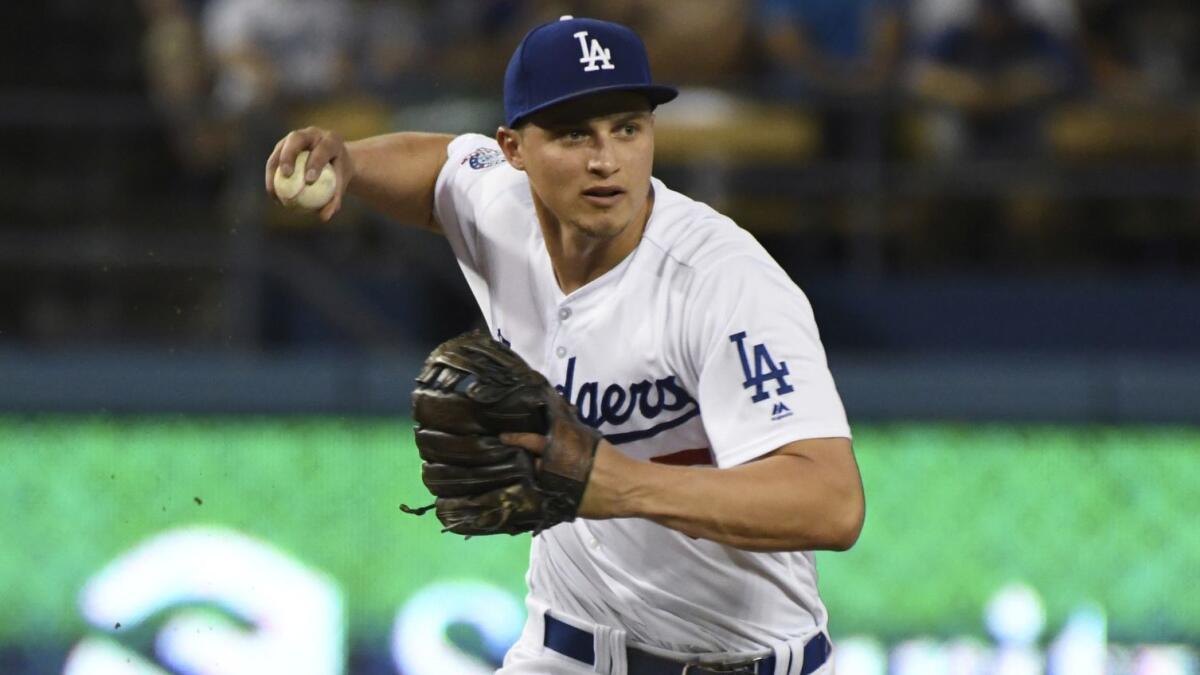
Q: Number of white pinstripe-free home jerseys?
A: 1